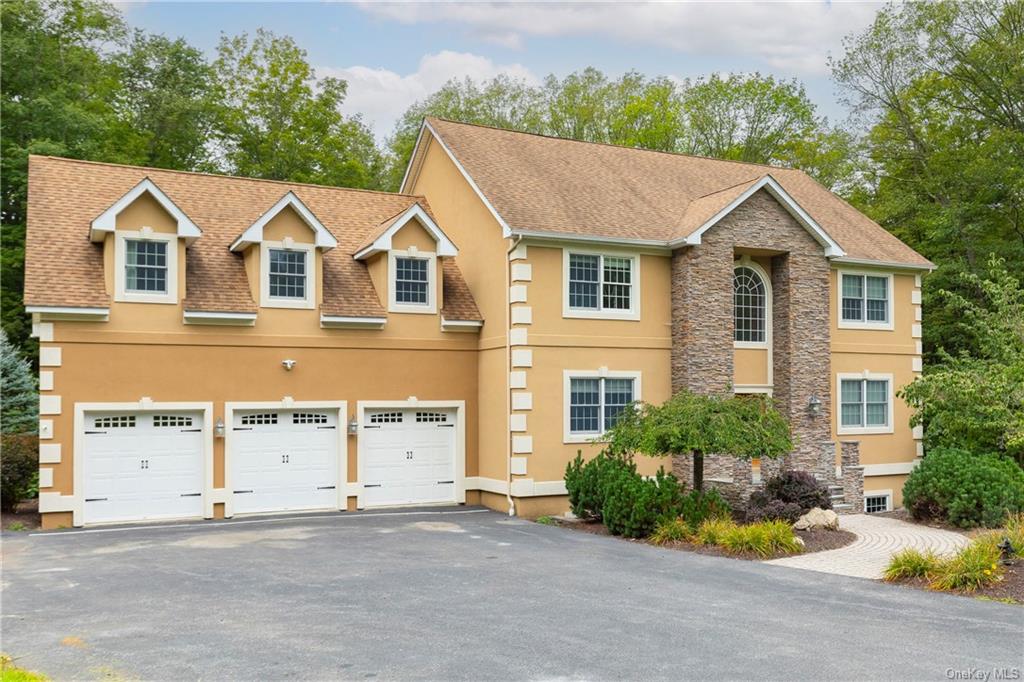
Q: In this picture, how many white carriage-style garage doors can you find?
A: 3